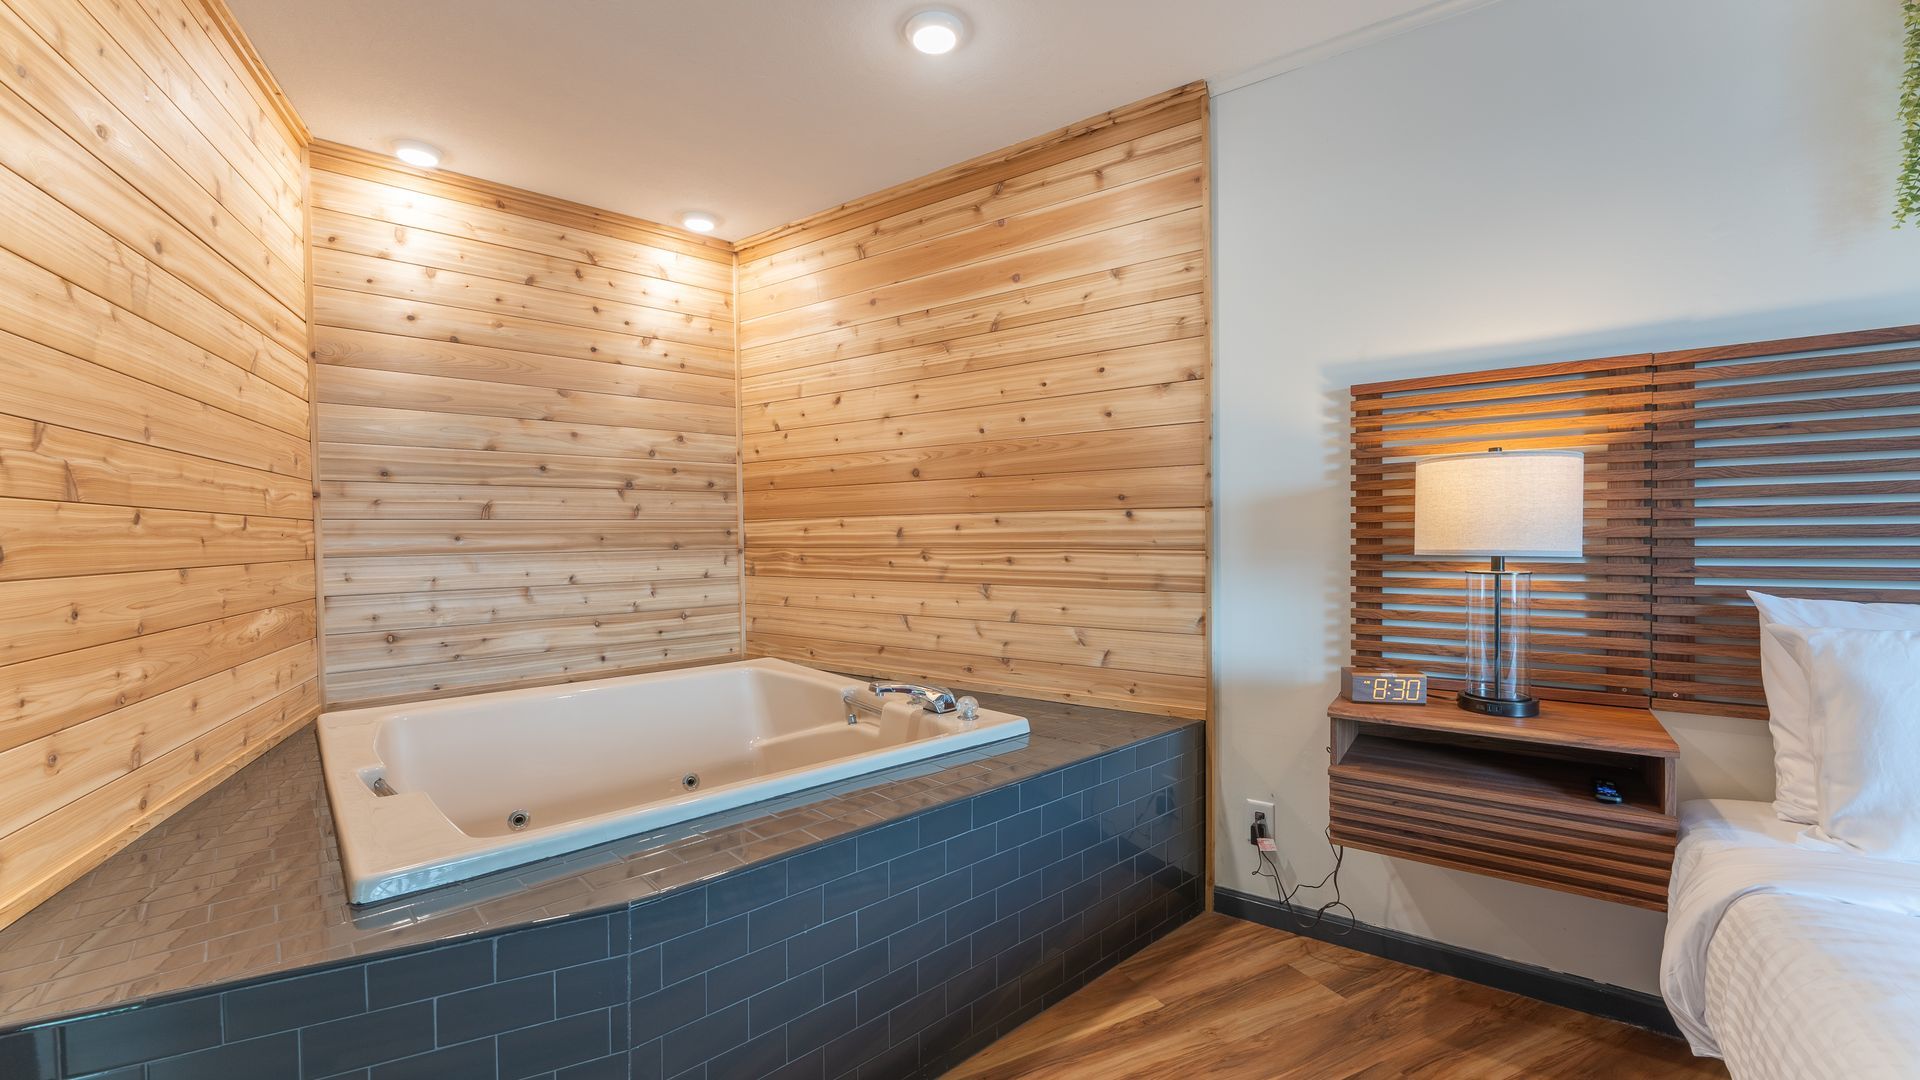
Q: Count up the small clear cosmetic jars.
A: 0